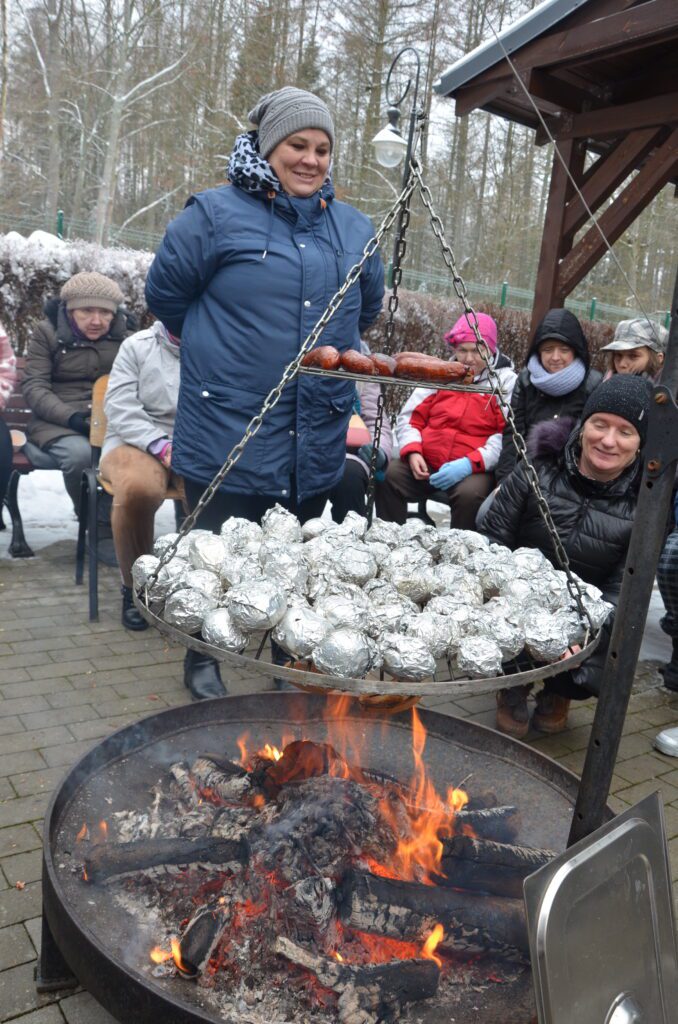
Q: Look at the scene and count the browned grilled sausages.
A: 5